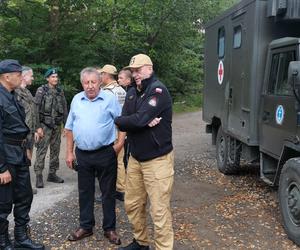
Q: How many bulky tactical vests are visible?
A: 1